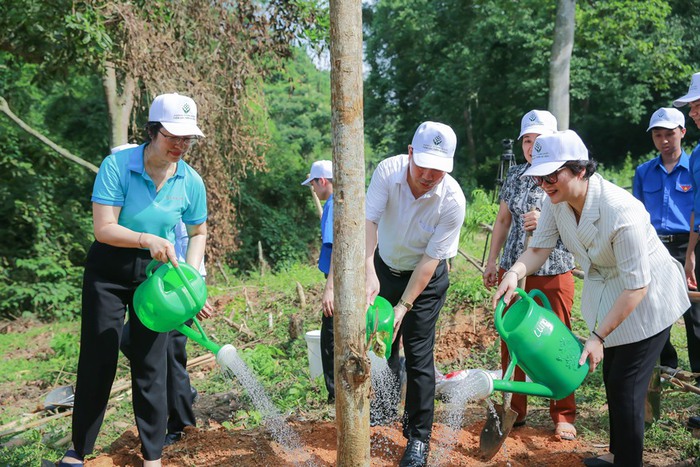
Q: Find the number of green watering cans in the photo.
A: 3